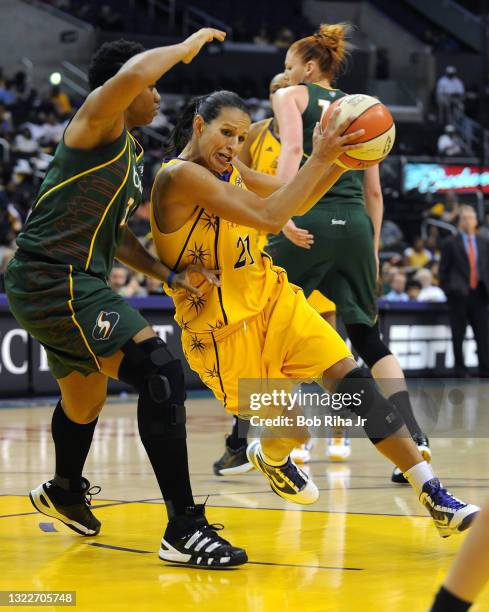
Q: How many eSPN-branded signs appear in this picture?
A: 1